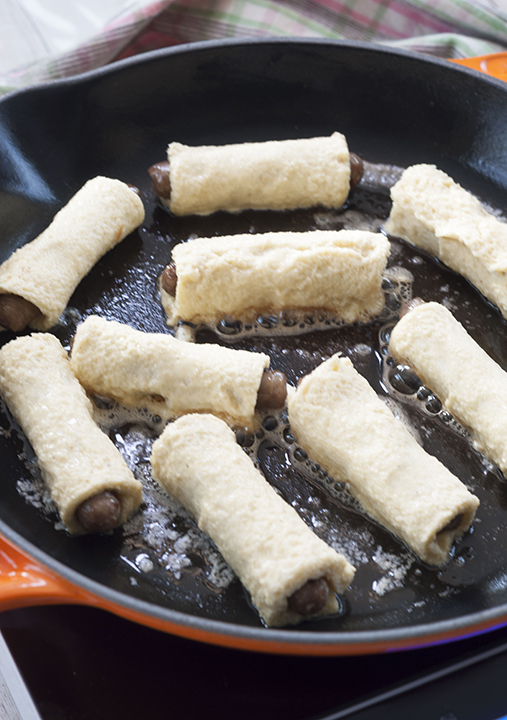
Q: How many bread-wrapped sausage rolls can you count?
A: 9